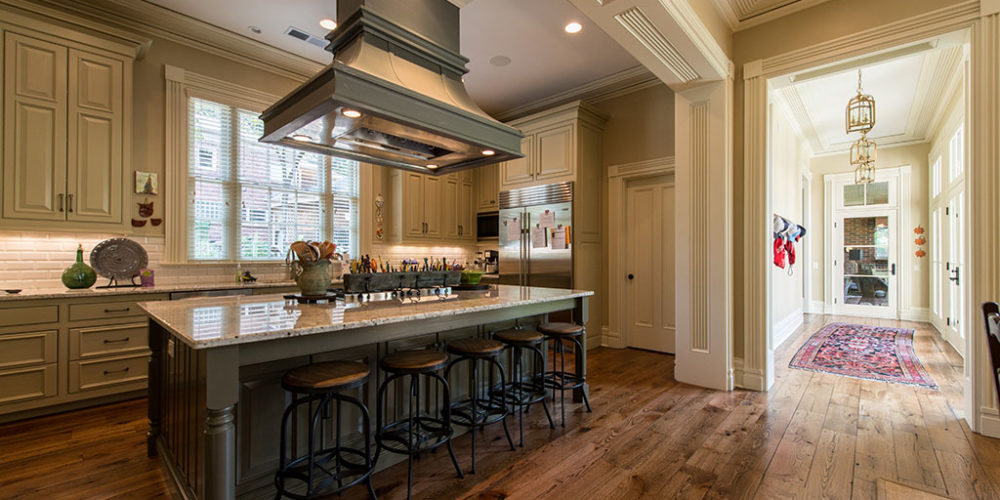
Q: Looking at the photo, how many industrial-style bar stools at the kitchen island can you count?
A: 5